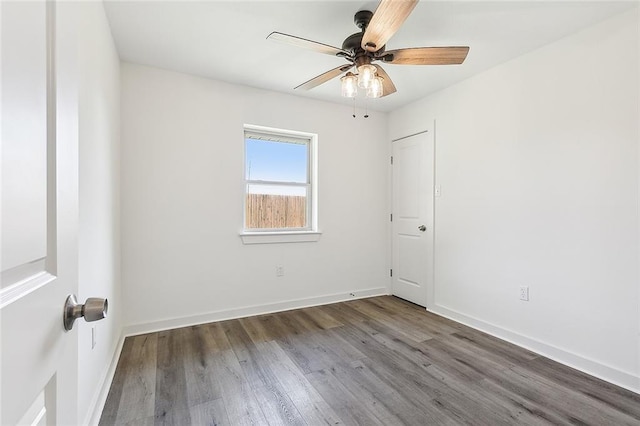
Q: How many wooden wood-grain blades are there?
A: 5